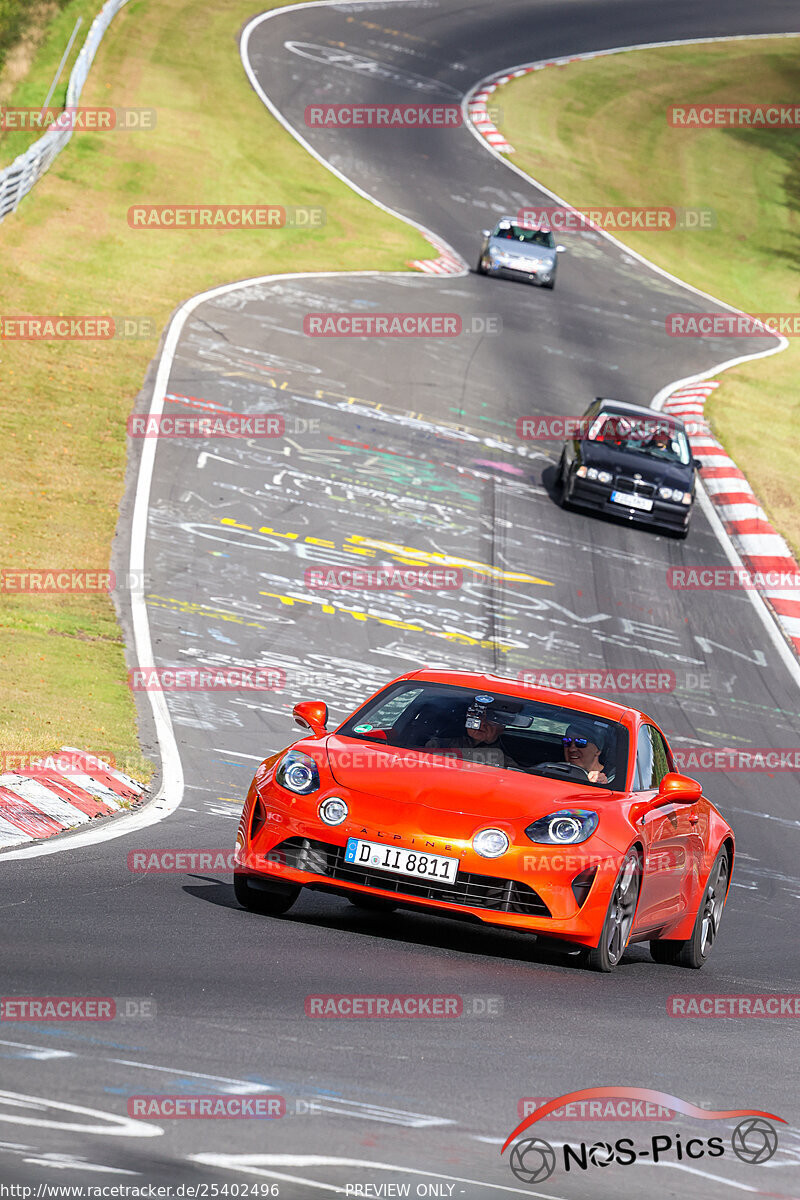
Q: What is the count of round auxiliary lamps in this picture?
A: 2